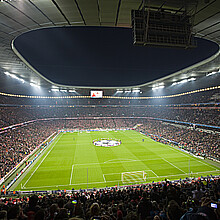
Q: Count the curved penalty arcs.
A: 1